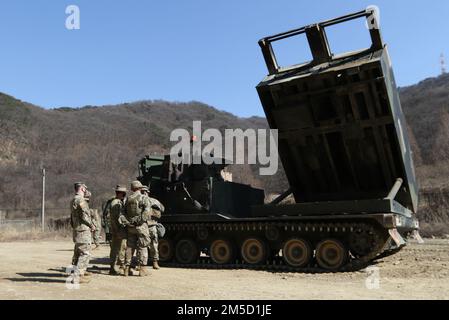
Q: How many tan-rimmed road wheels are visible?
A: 5